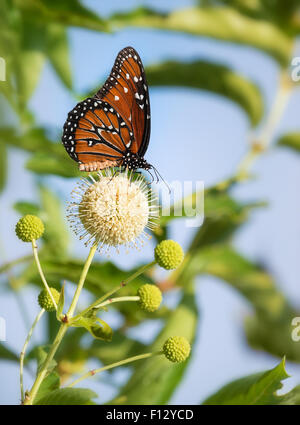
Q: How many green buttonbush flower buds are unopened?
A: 5